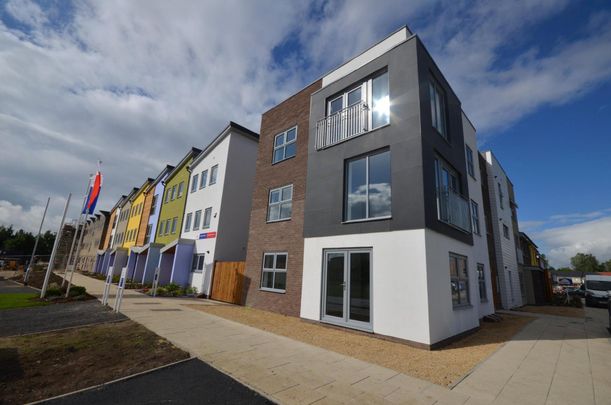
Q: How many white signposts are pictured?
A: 3